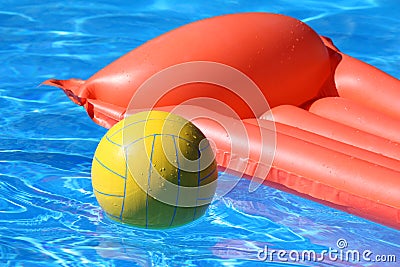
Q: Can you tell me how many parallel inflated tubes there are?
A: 5